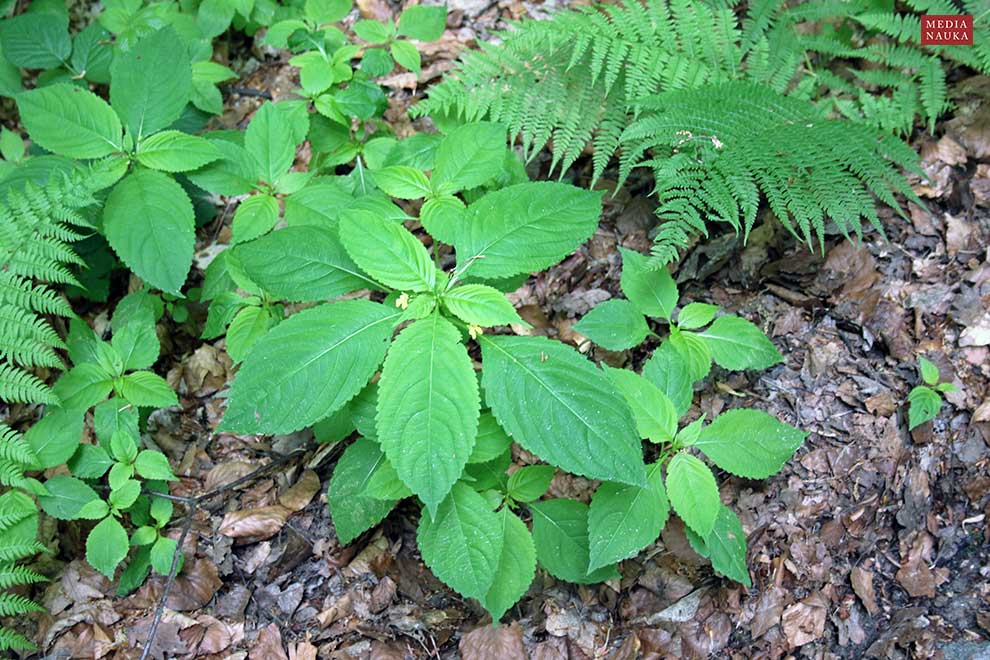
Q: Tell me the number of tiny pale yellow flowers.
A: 2